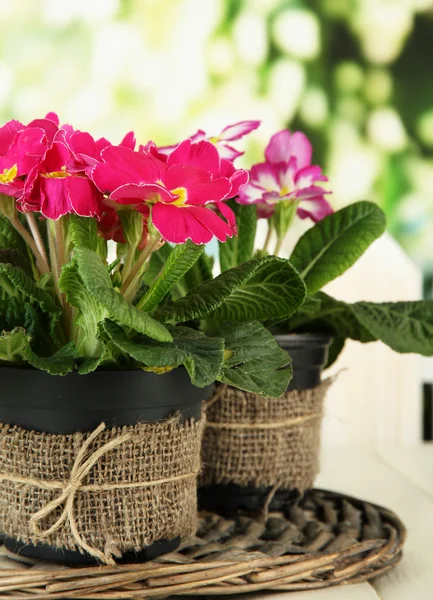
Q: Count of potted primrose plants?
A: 2